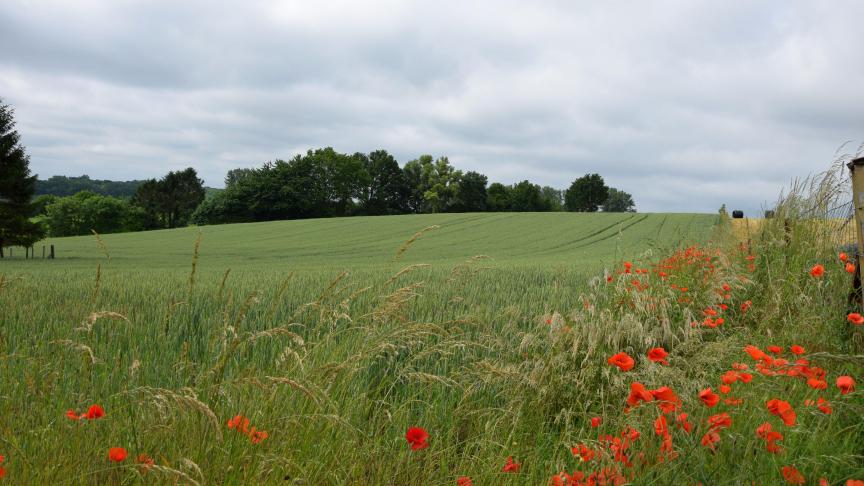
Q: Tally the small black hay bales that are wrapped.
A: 2